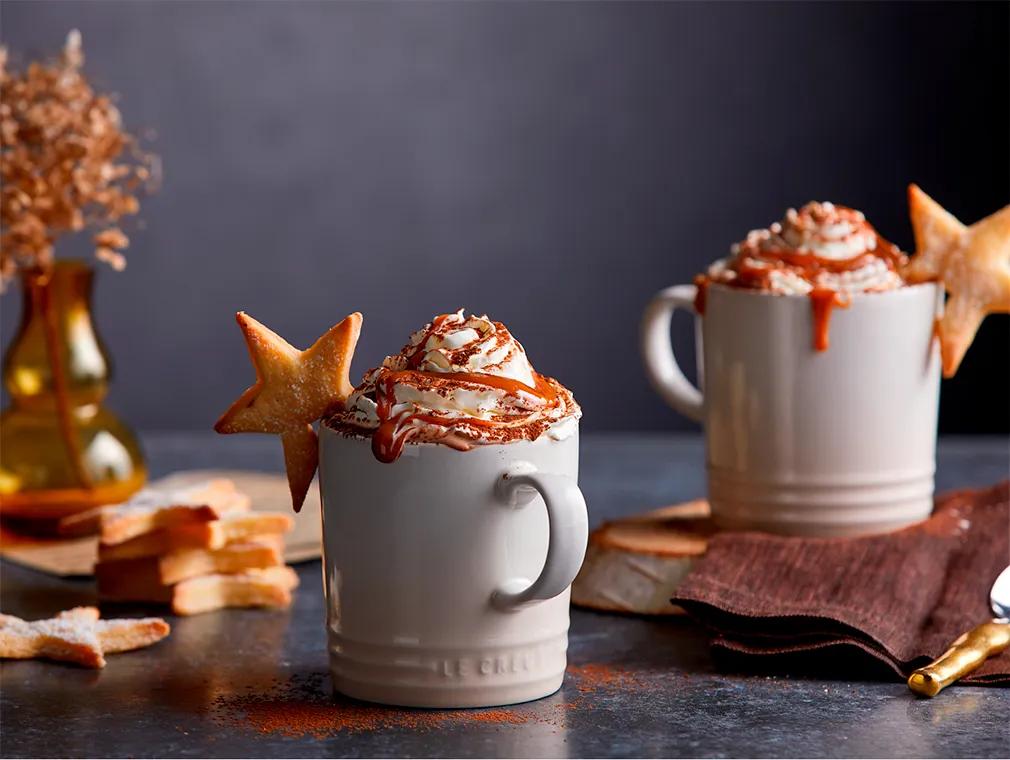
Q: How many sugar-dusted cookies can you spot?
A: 7